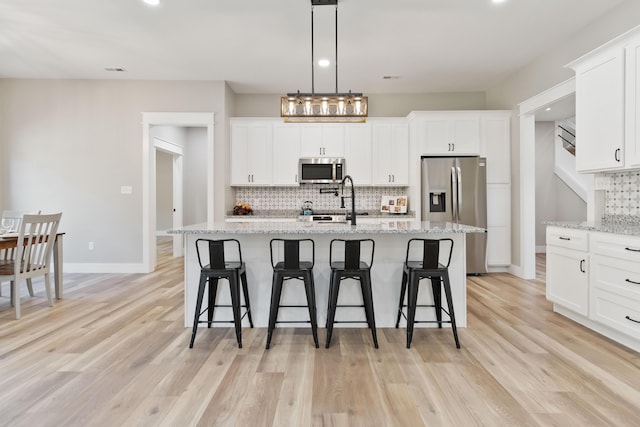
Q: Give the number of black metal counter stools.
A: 4